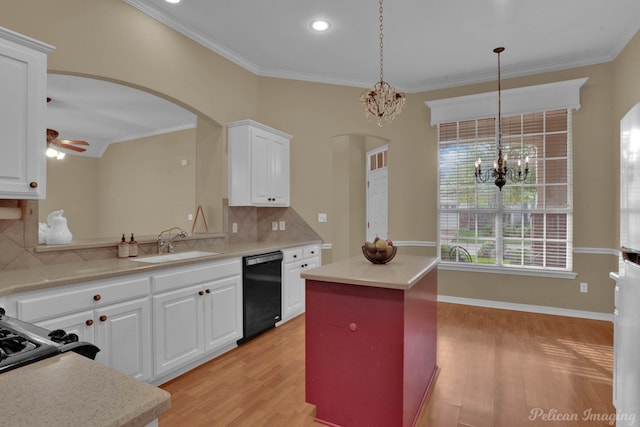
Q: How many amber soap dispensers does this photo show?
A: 2